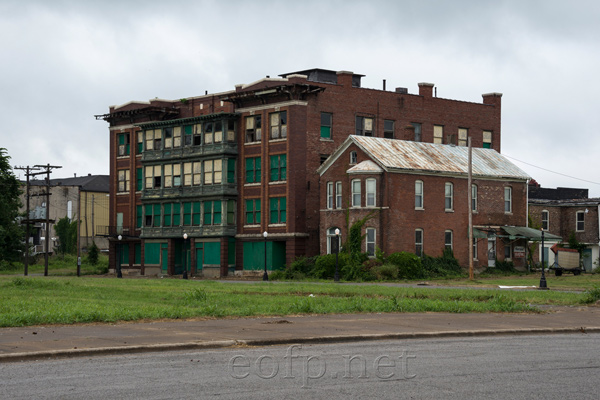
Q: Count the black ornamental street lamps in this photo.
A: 5